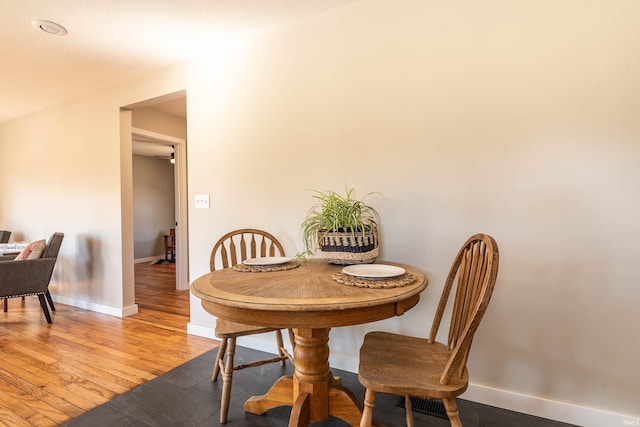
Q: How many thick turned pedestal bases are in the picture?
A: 1